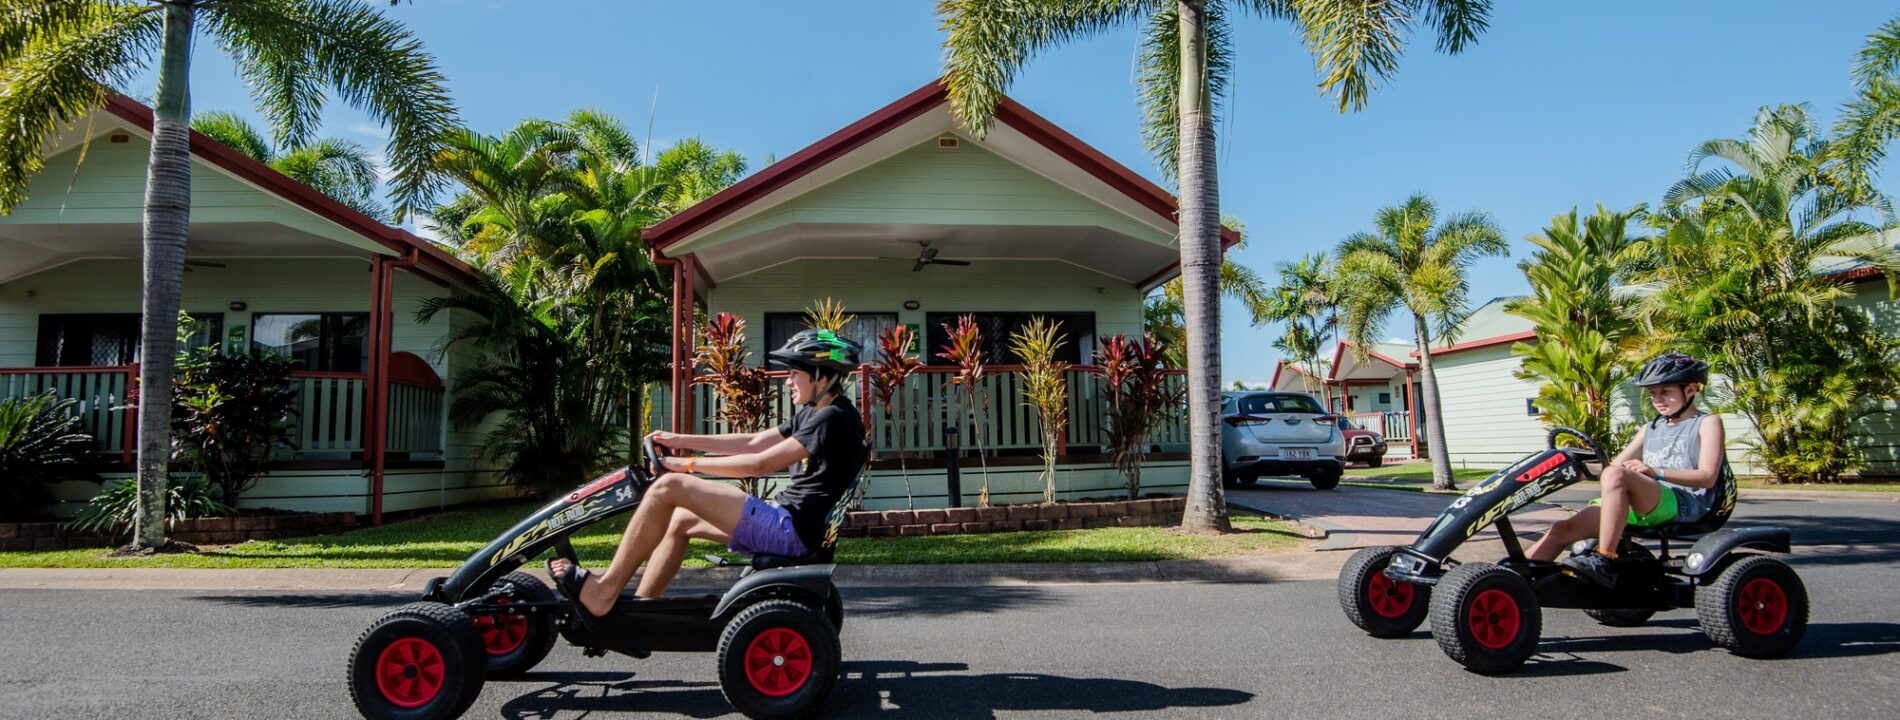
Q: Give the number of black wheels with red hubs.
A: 6